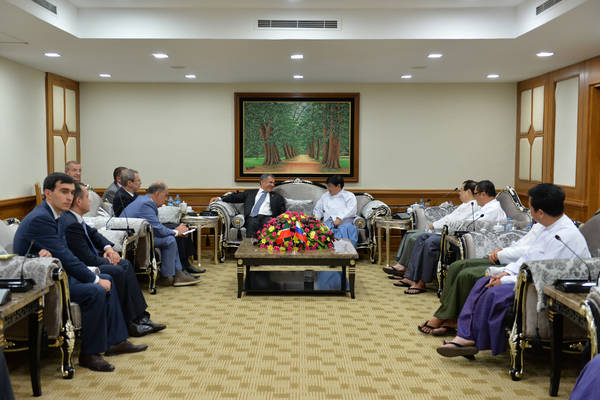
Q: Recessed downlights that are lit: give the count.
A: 10